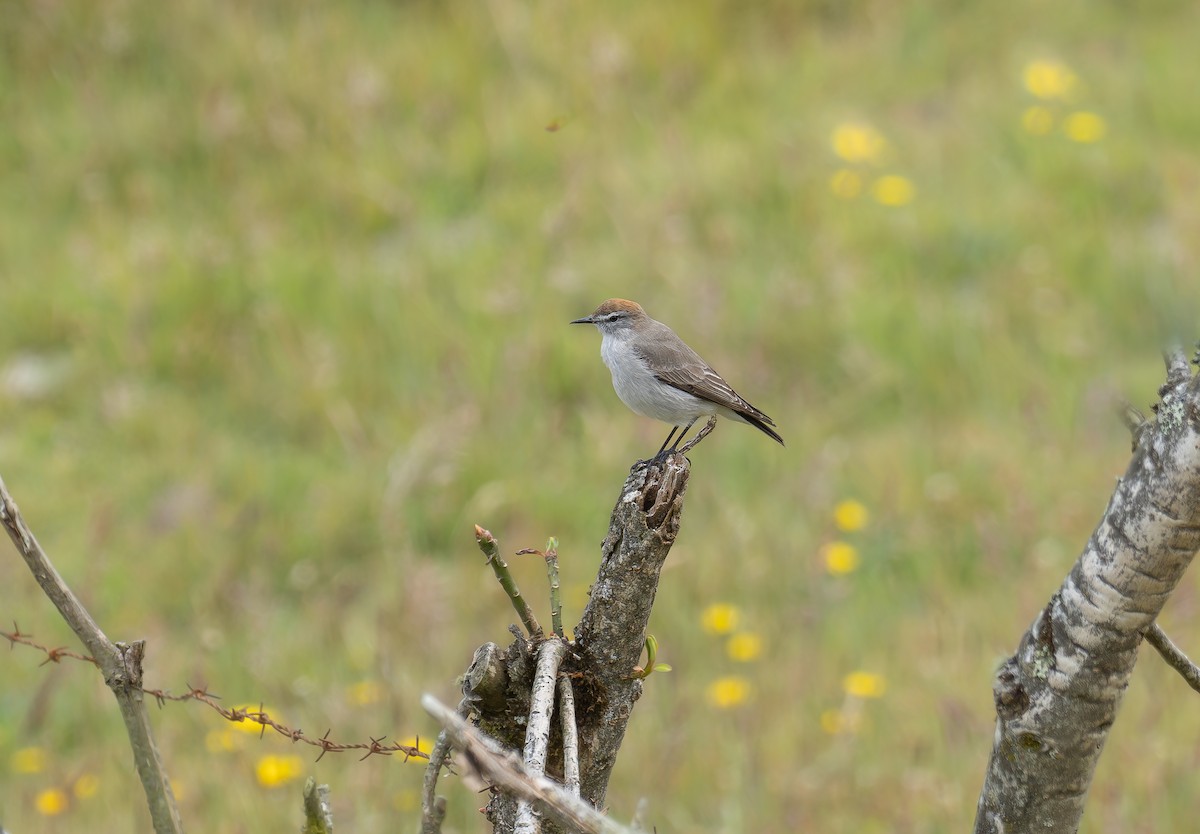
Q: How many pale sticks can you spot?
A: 3